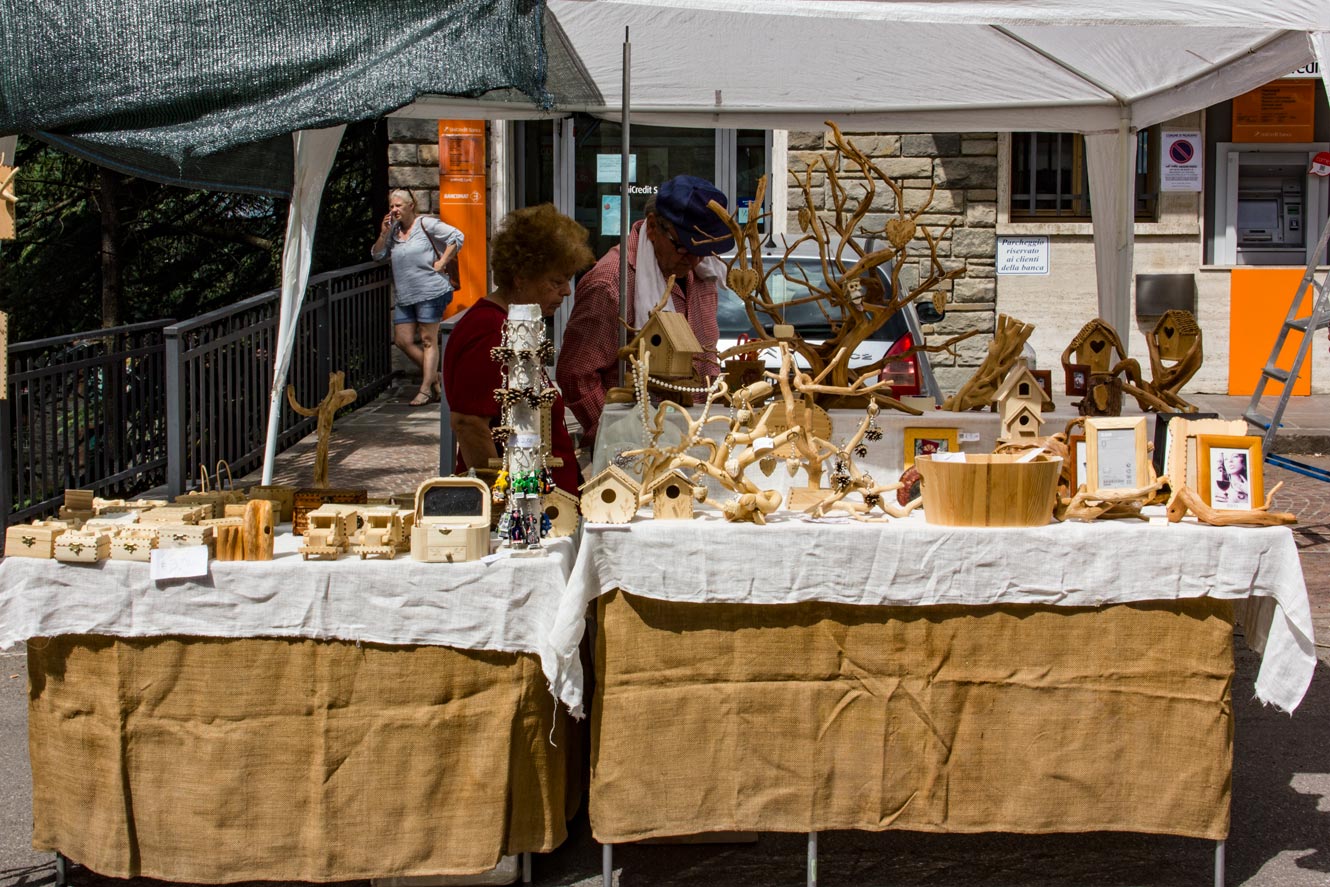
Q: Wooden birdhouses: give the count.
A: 7